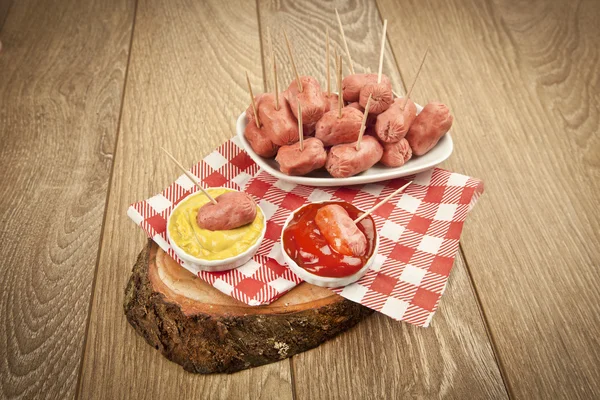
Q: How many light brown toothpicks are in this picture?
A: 14